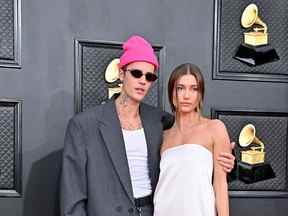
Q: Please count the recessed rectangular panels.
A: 5